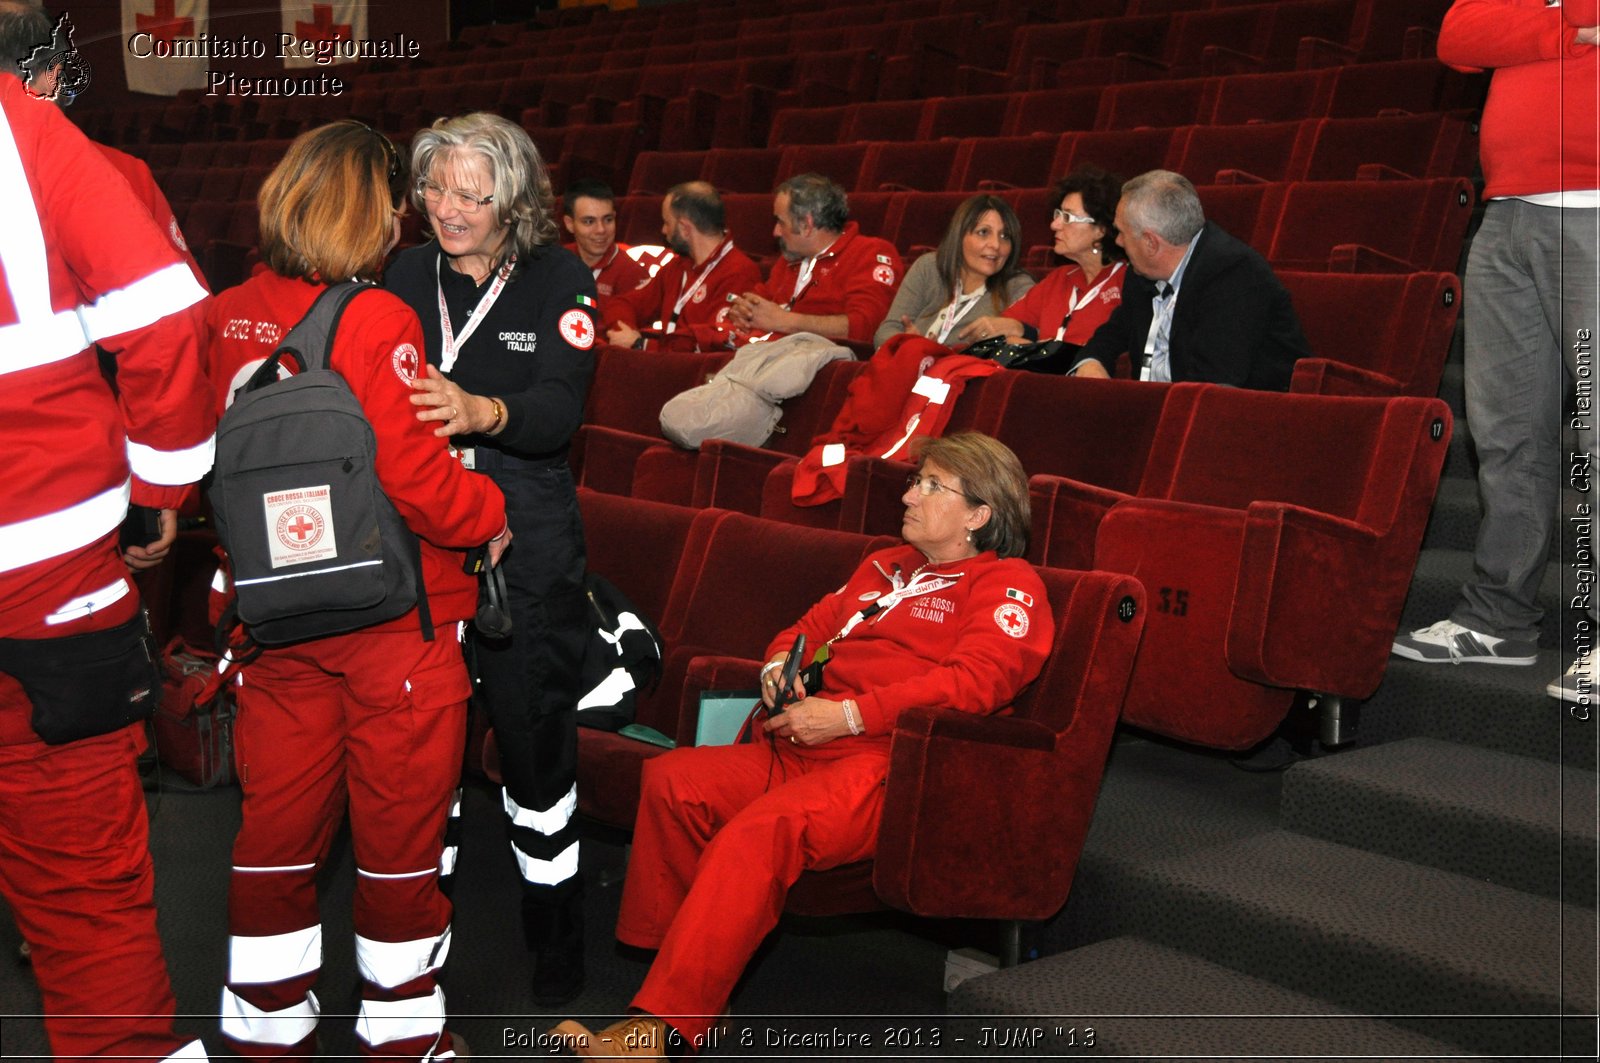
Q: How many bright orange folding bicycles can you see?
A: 0